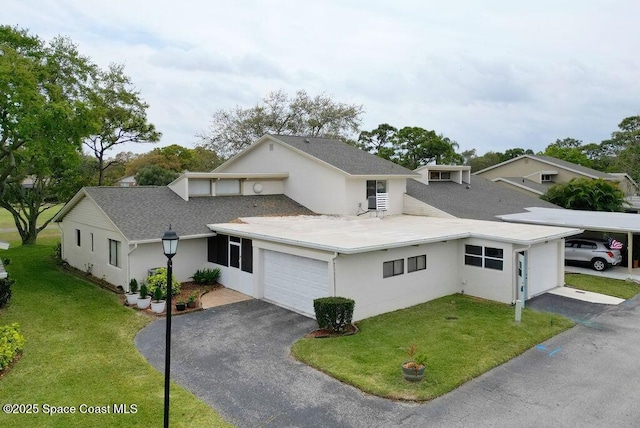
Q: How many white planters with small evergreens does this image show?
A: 3